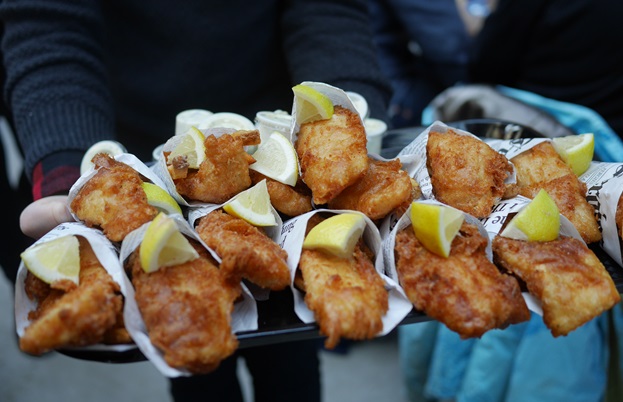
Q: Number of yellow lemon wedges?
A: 11